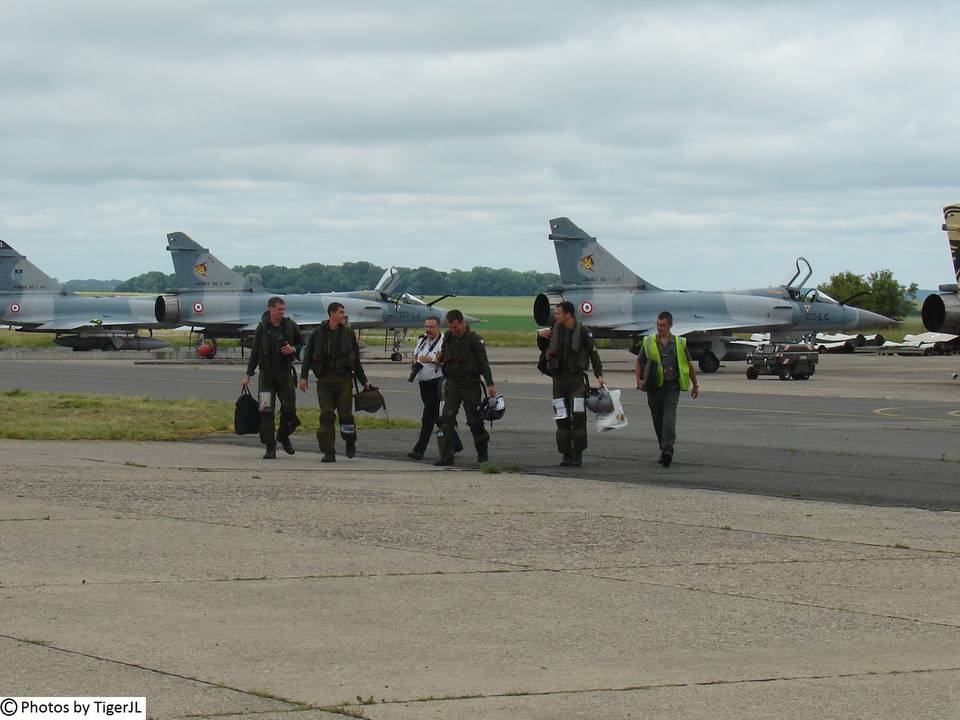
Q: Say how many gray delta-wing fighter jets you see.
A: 3